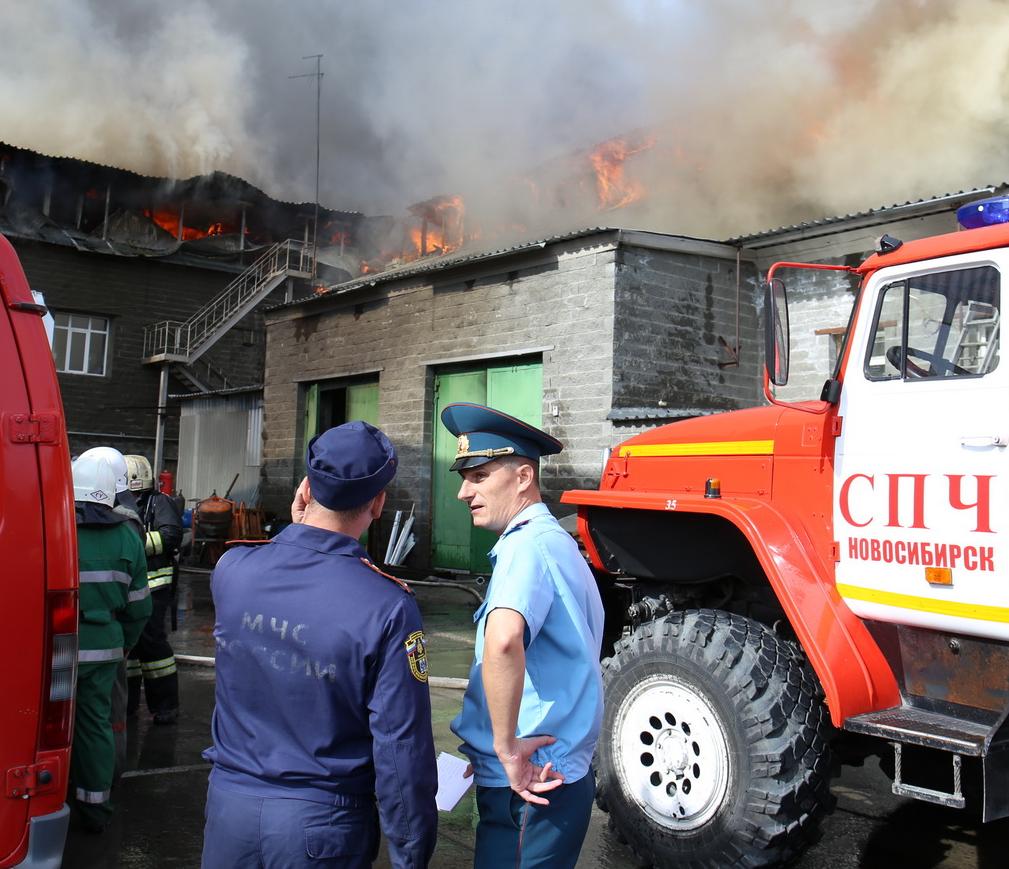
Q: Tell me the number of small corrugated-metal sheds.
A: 1